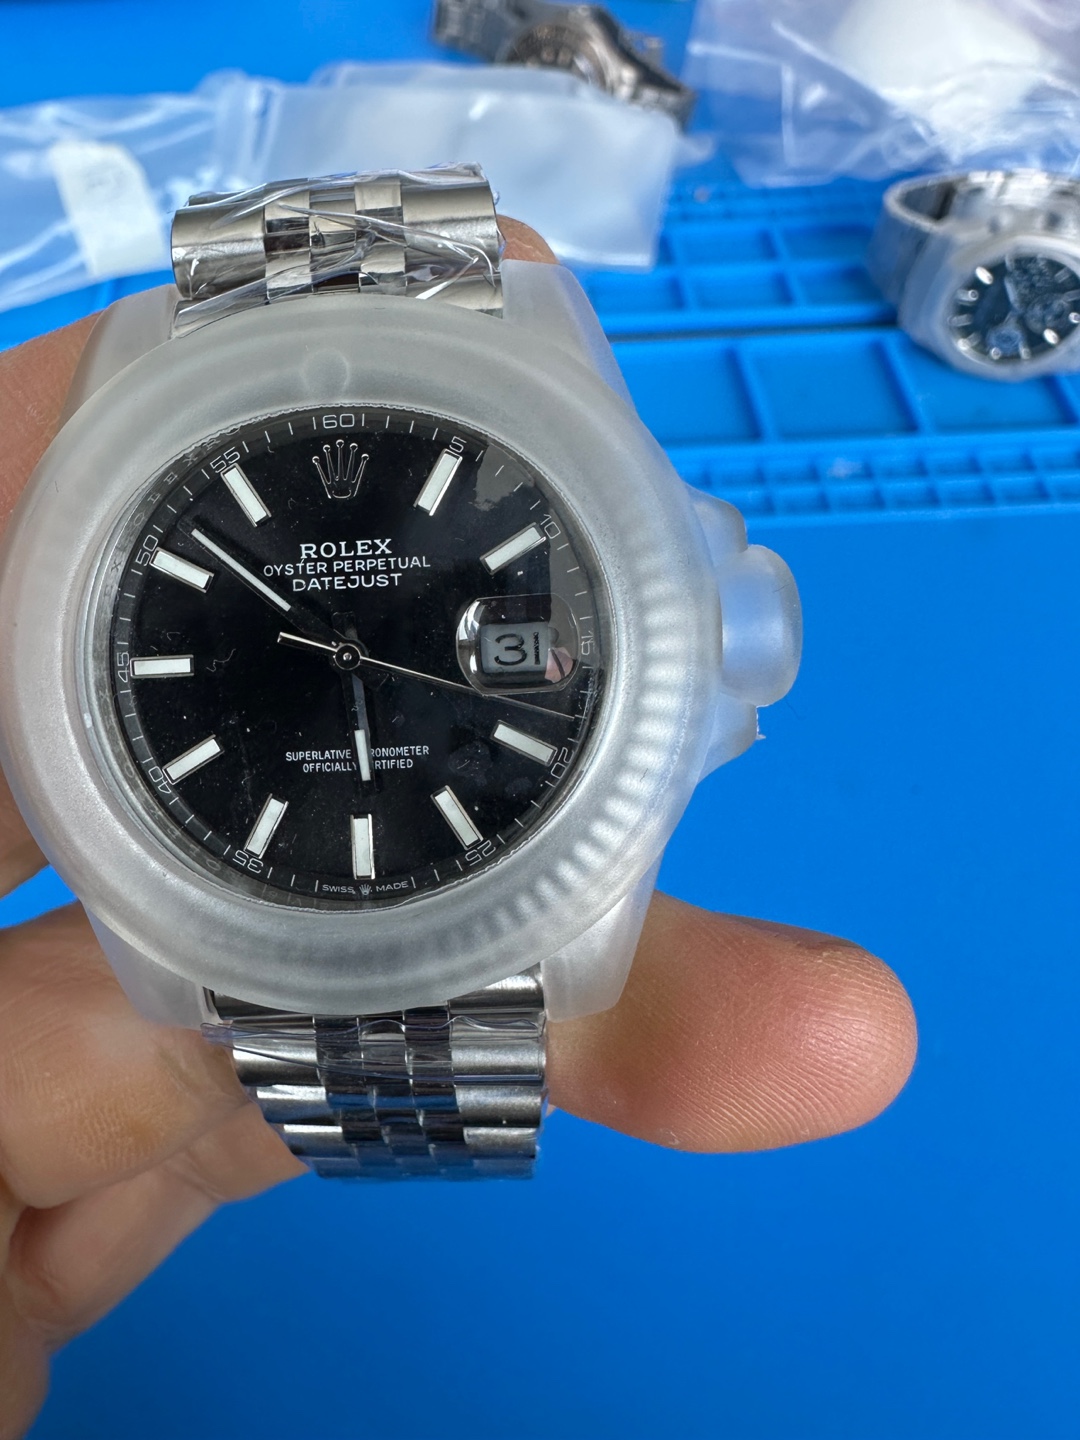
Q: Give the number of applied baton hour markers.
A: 10